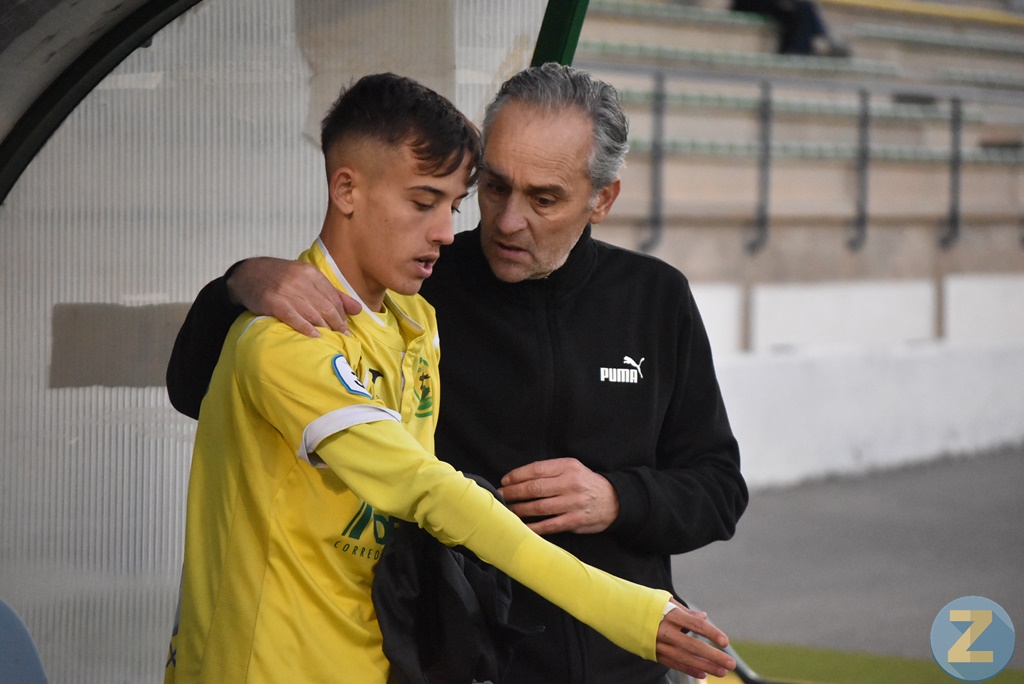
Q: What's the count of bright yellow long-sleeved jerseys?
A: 1